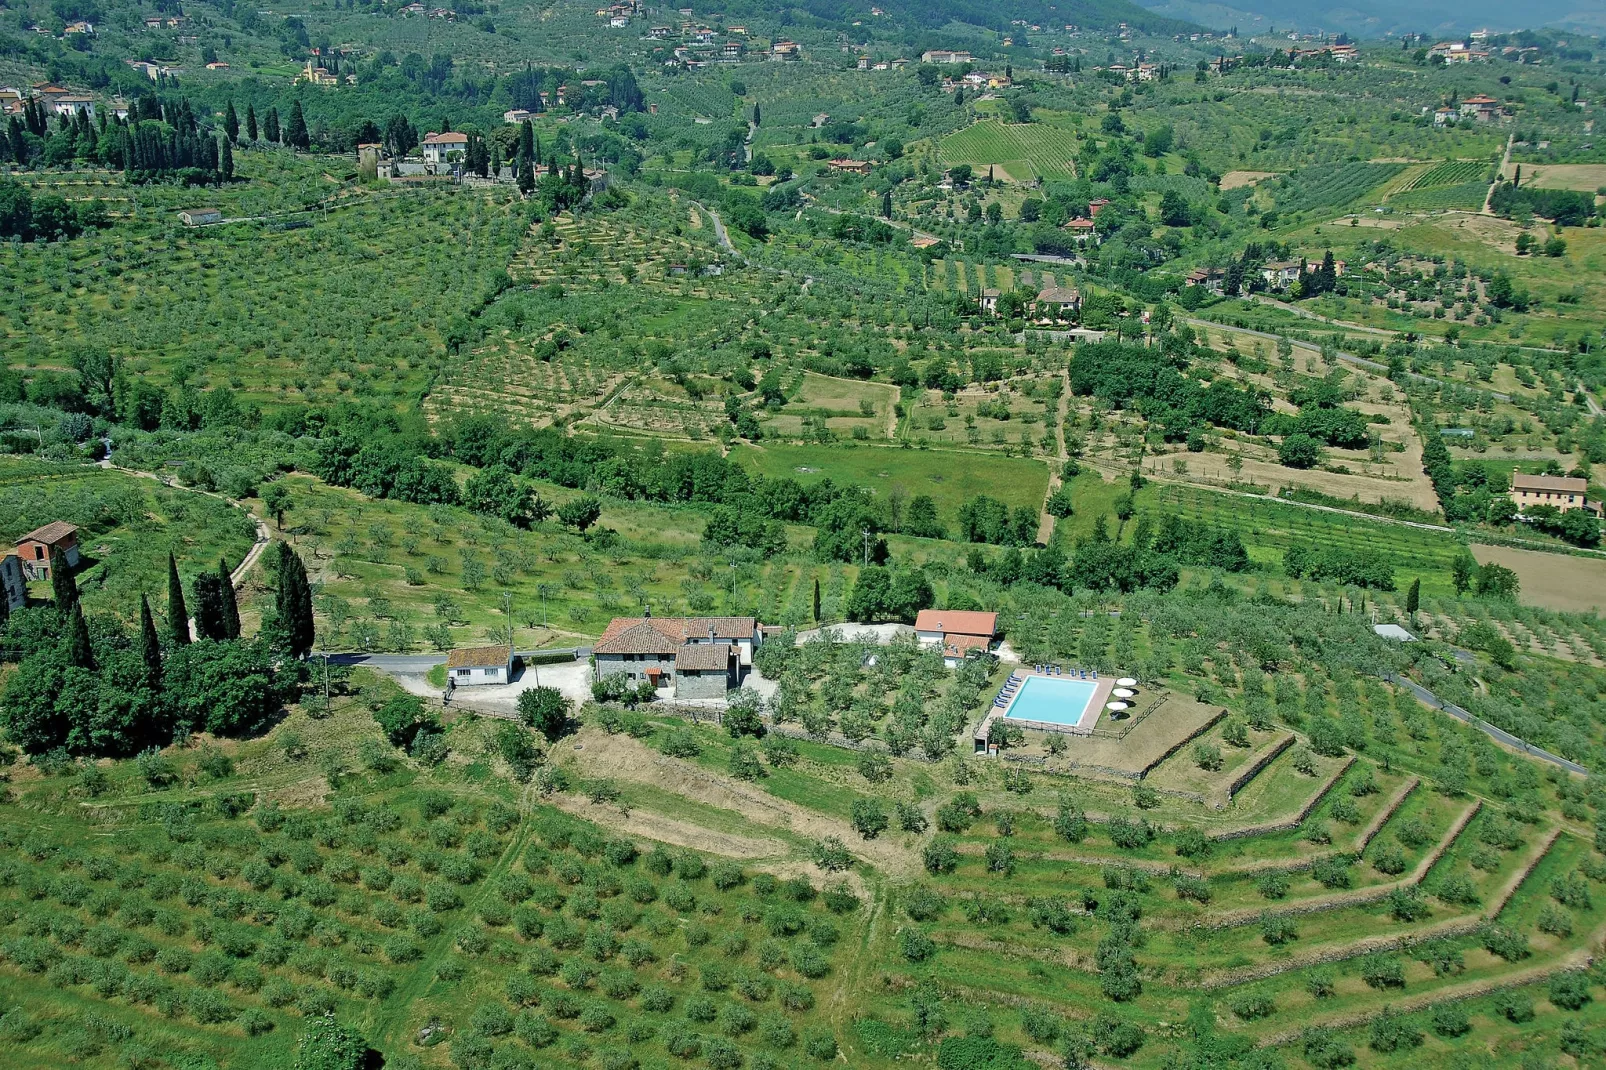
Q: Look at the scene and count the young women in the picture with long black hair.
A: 0